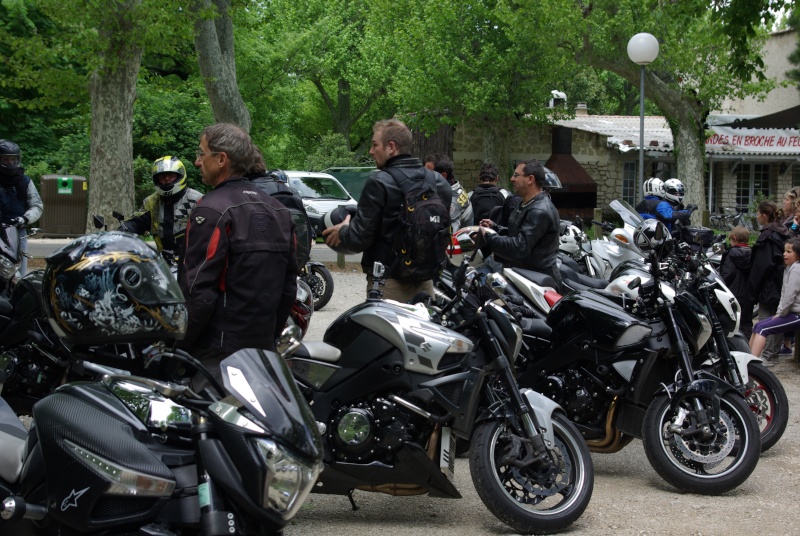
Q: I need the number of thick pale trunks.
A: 3